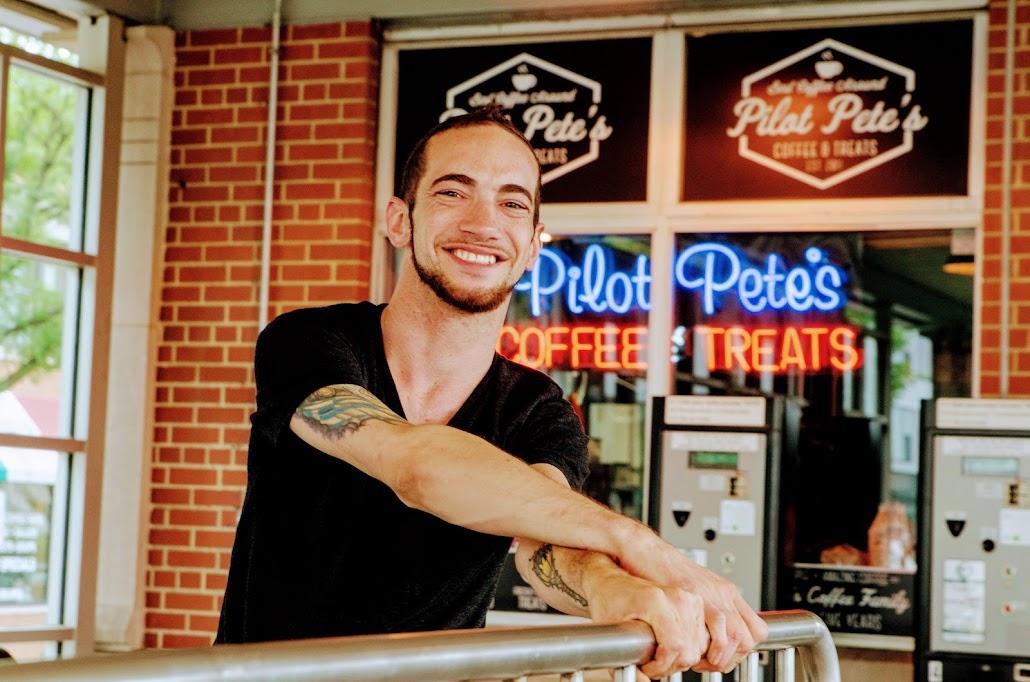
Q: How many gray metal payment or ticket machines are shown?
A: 2